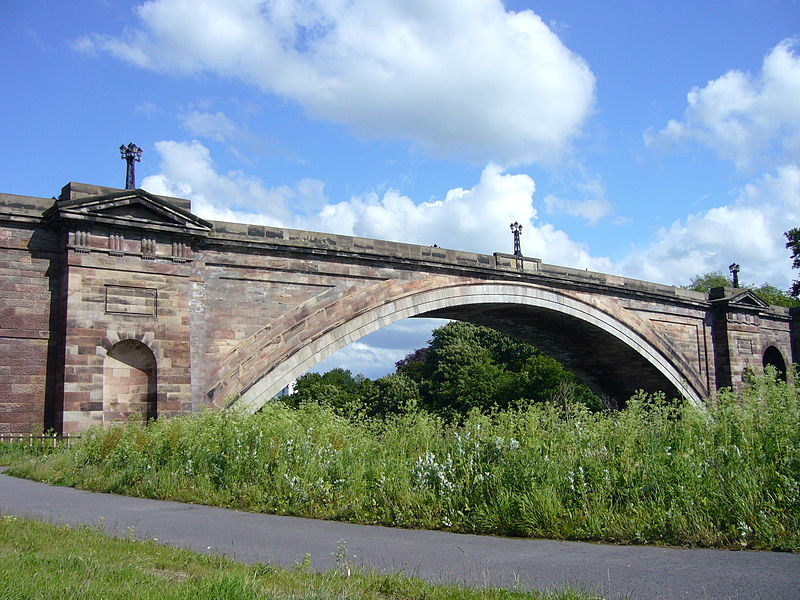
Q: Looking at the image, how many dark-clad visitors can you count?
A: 0